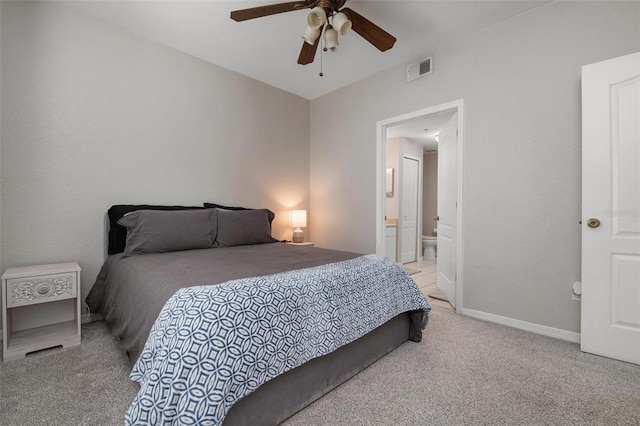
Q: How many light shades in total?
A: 5